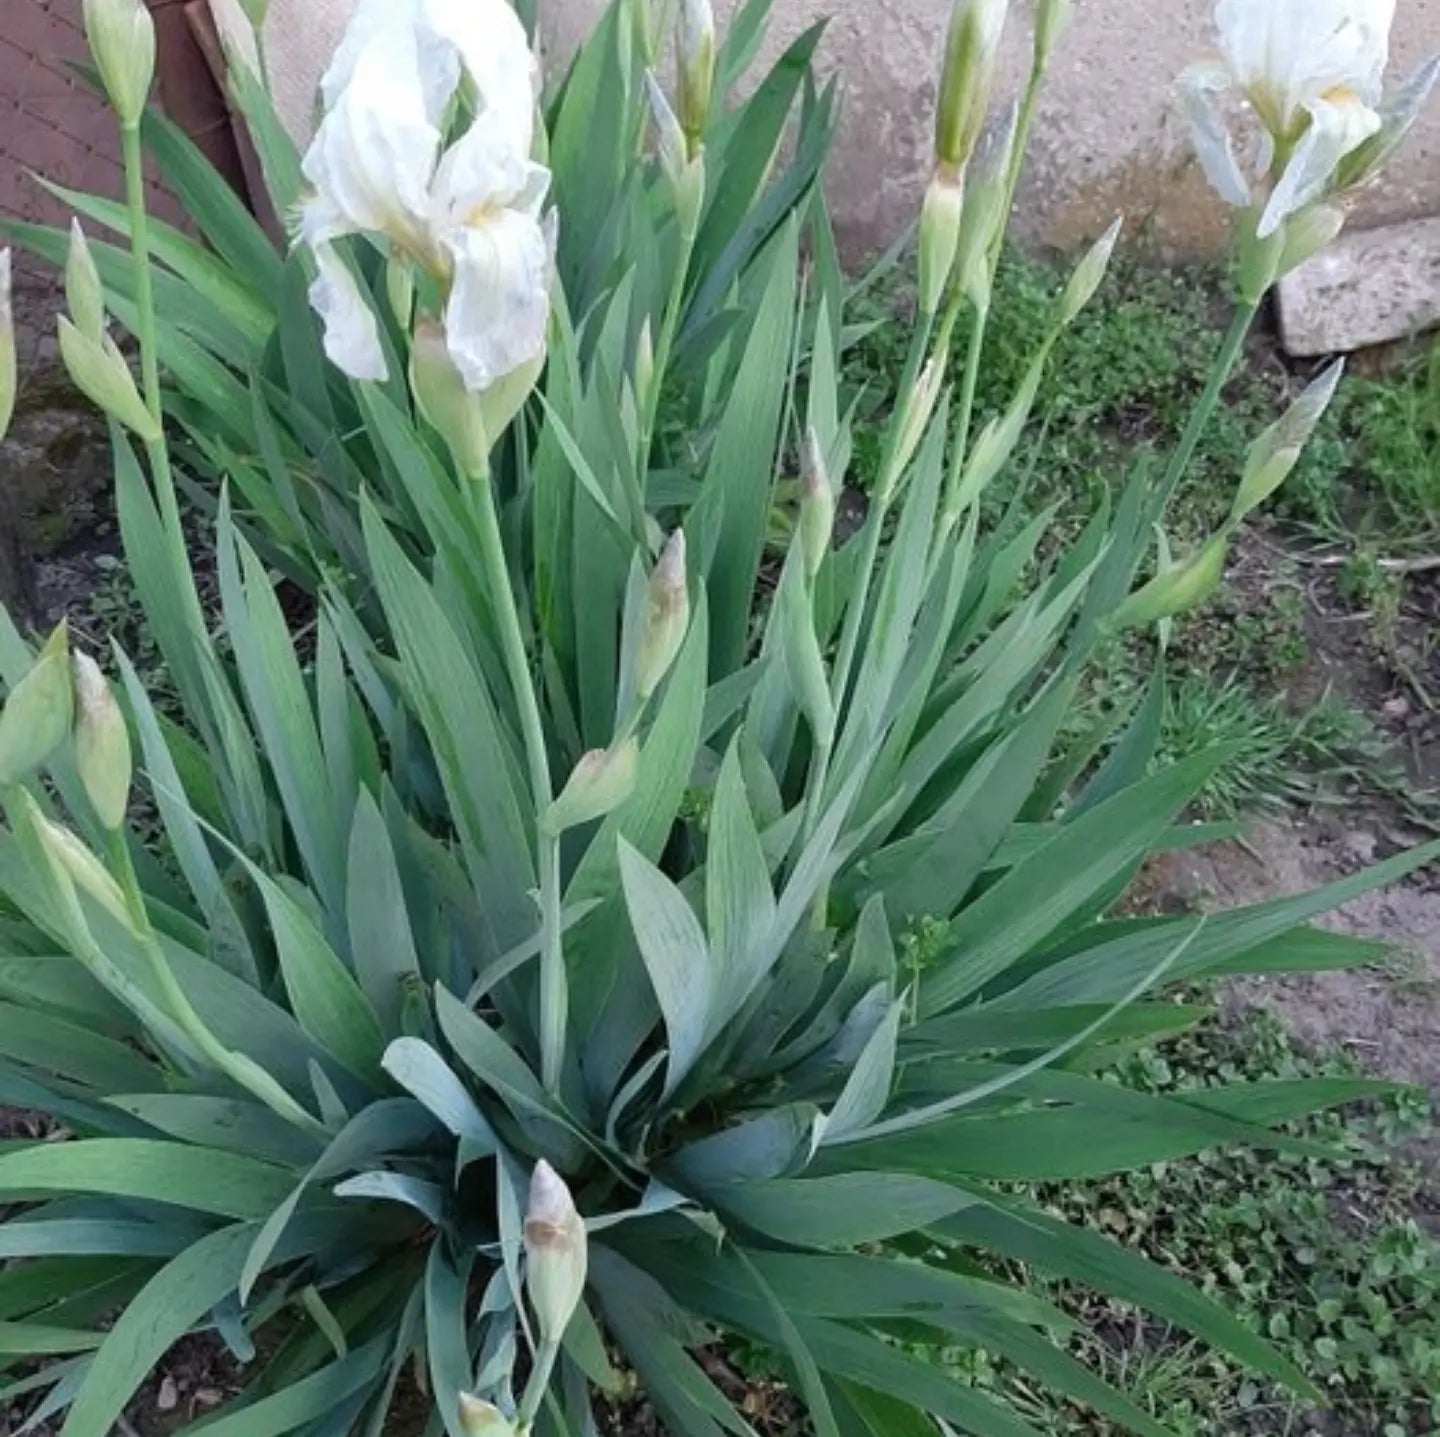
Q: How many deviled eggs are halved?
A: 0